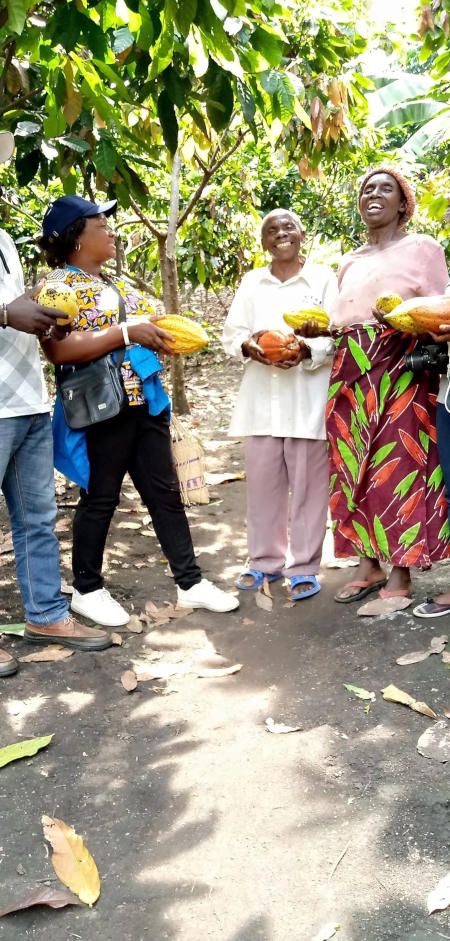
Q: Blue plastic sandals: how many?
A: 2